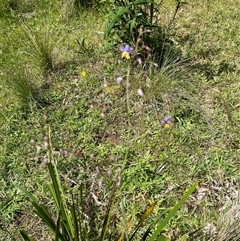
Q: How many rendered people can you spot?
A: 0